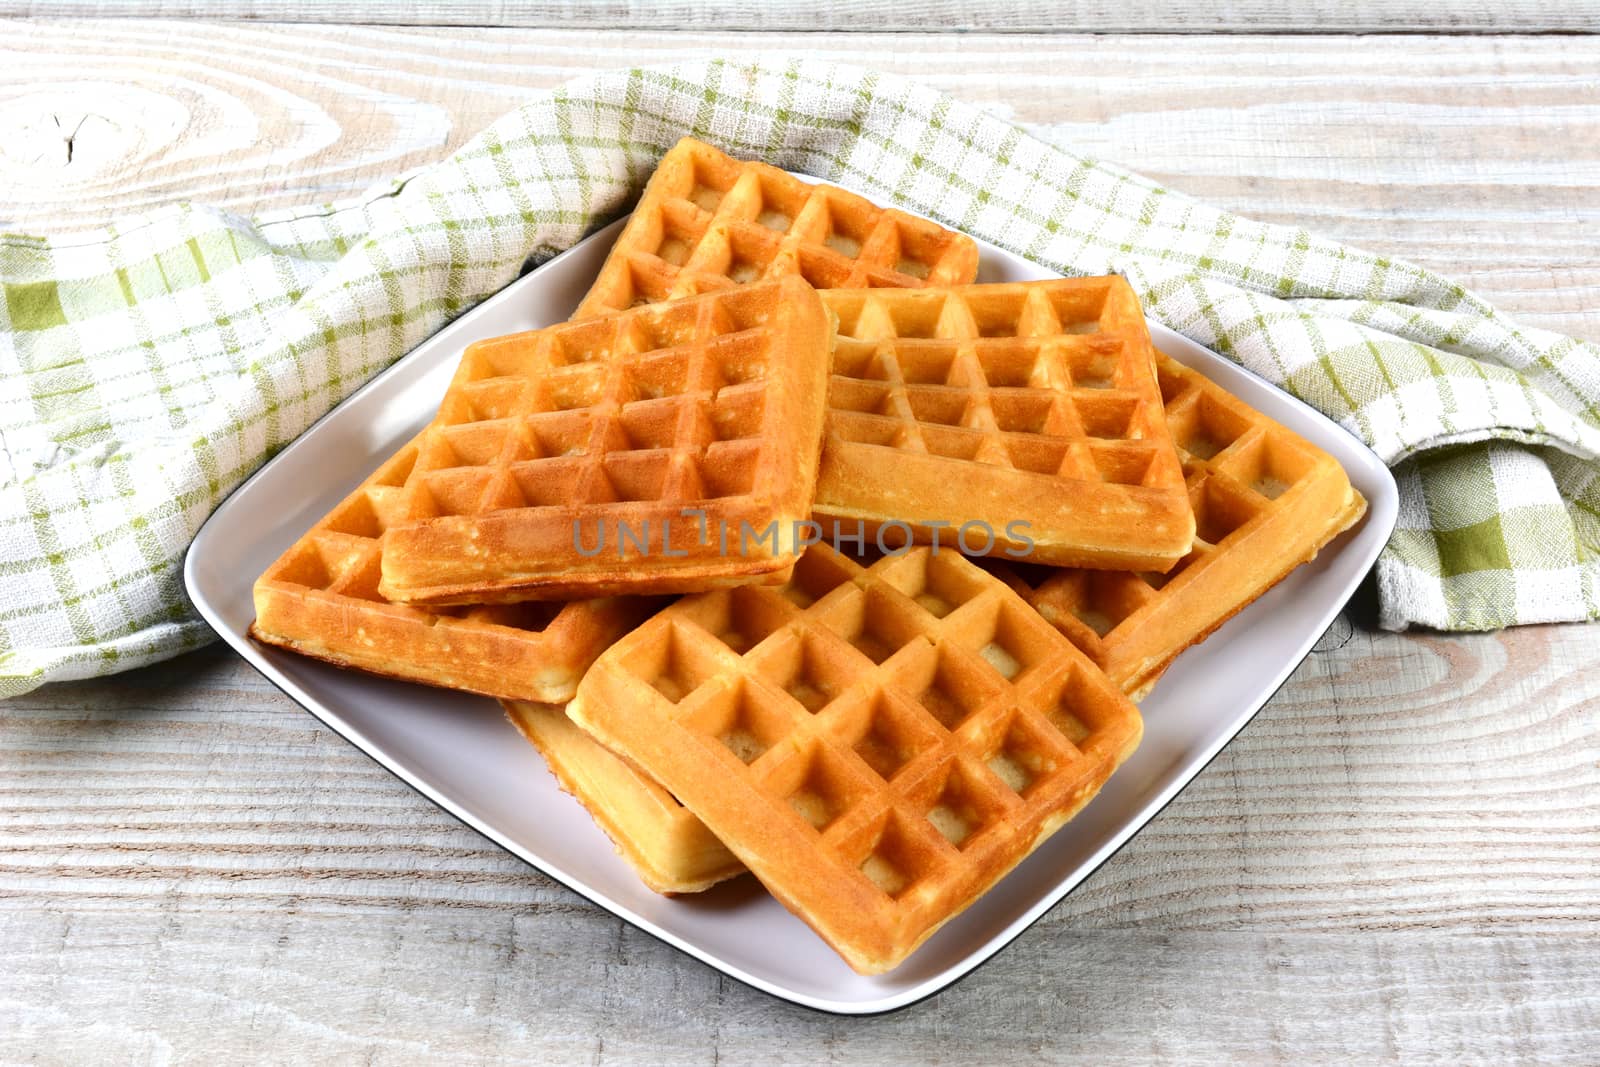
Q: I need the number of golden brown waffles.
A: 7